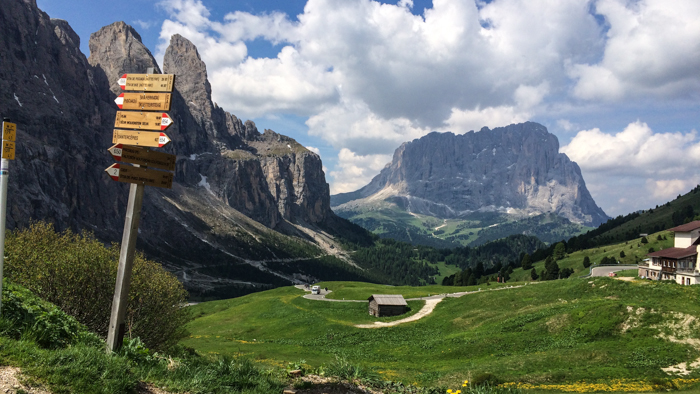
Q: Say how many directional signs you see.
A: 6